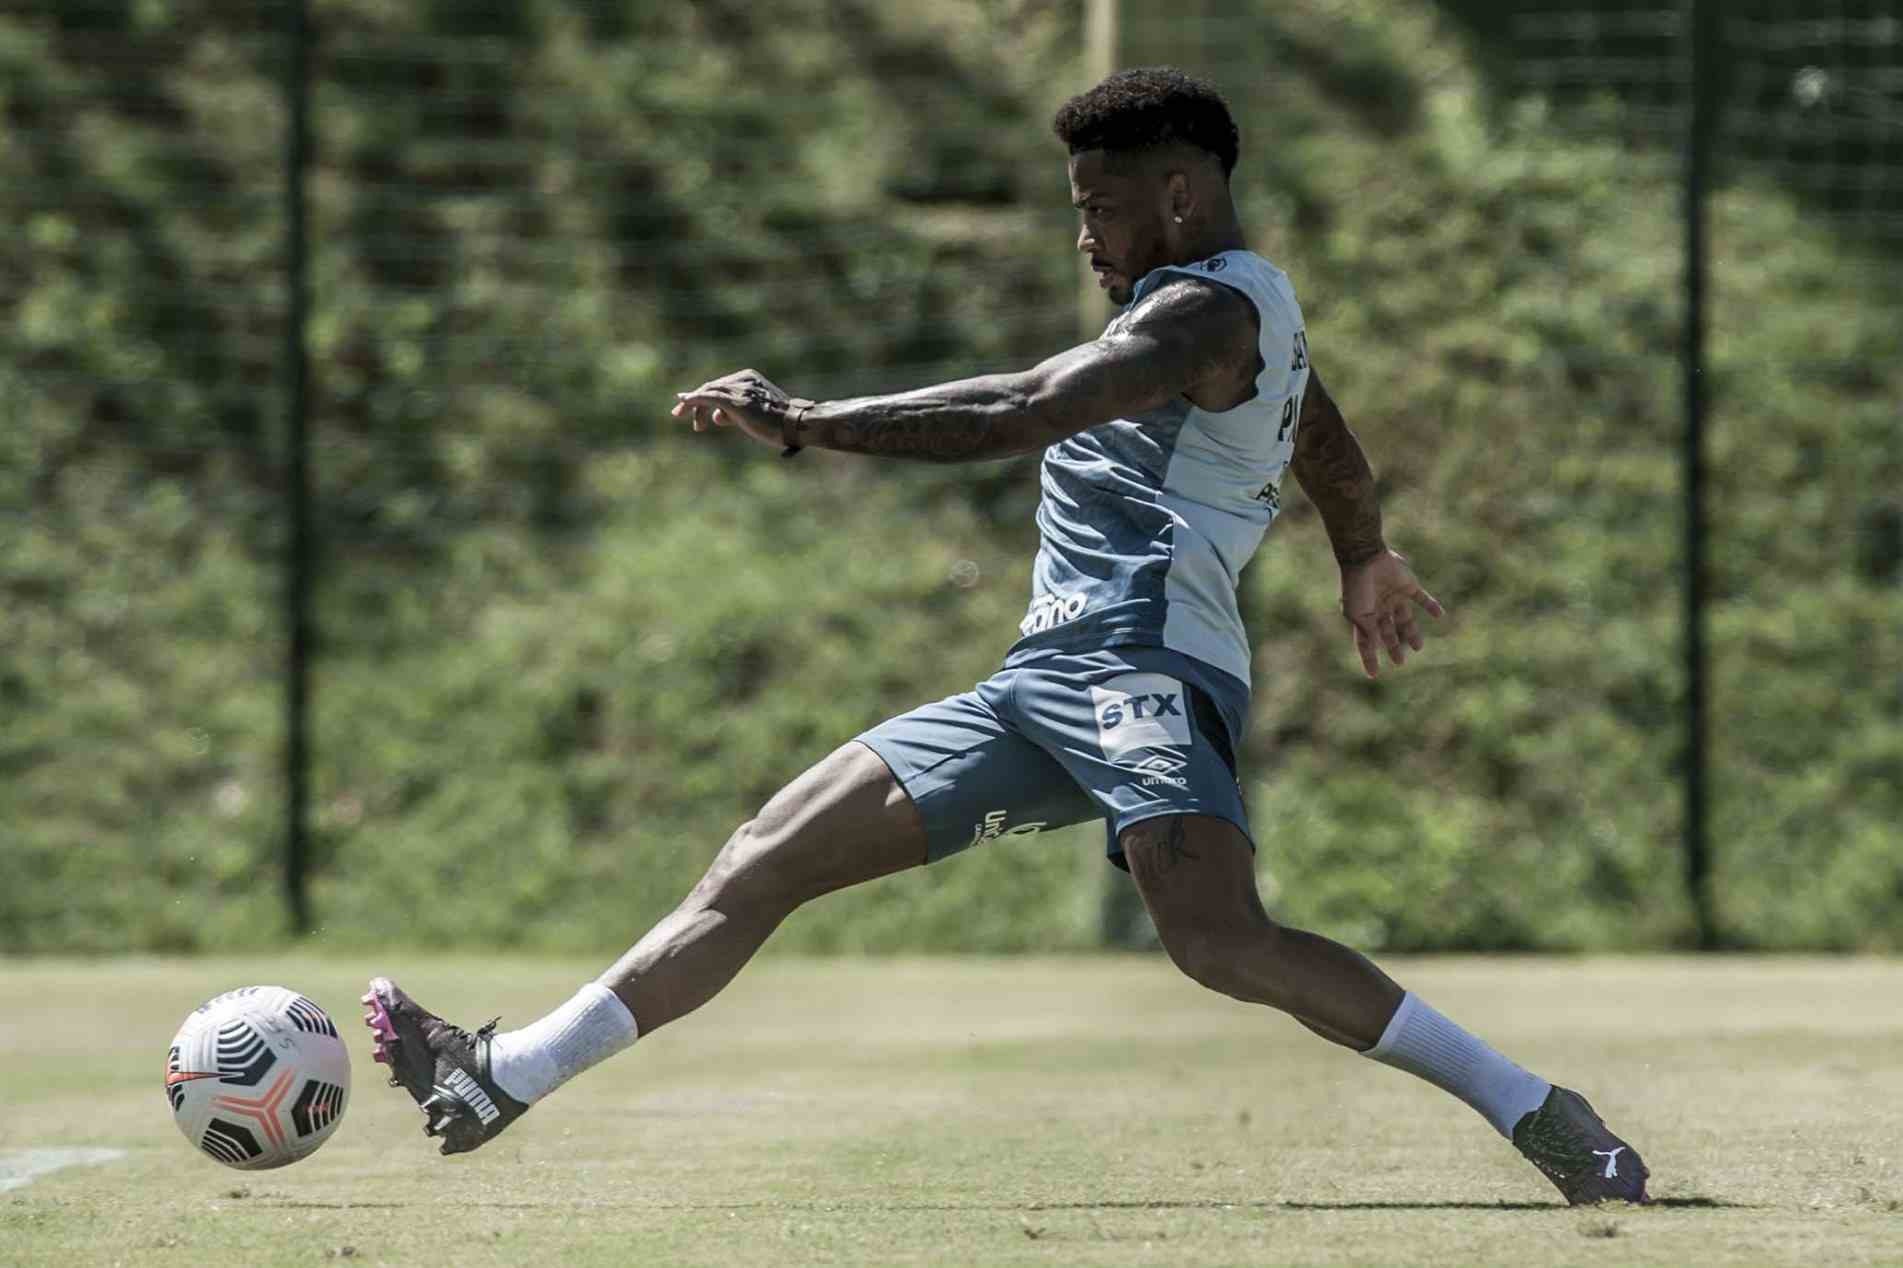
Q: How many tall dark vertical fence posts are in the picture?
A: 2